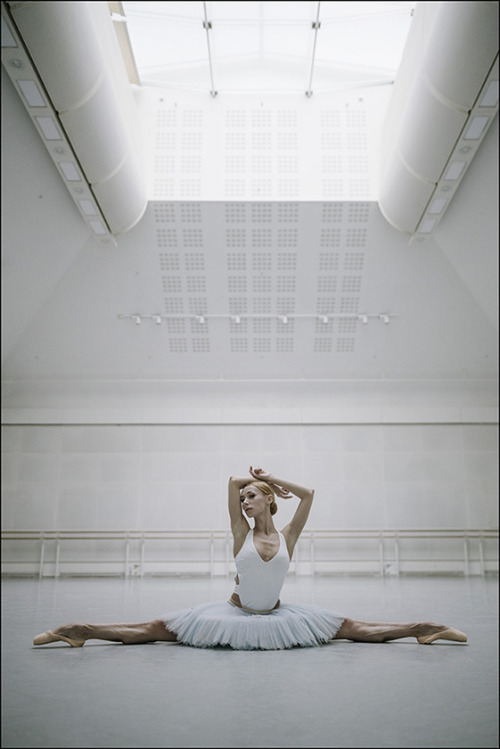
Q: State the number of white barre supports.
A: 12